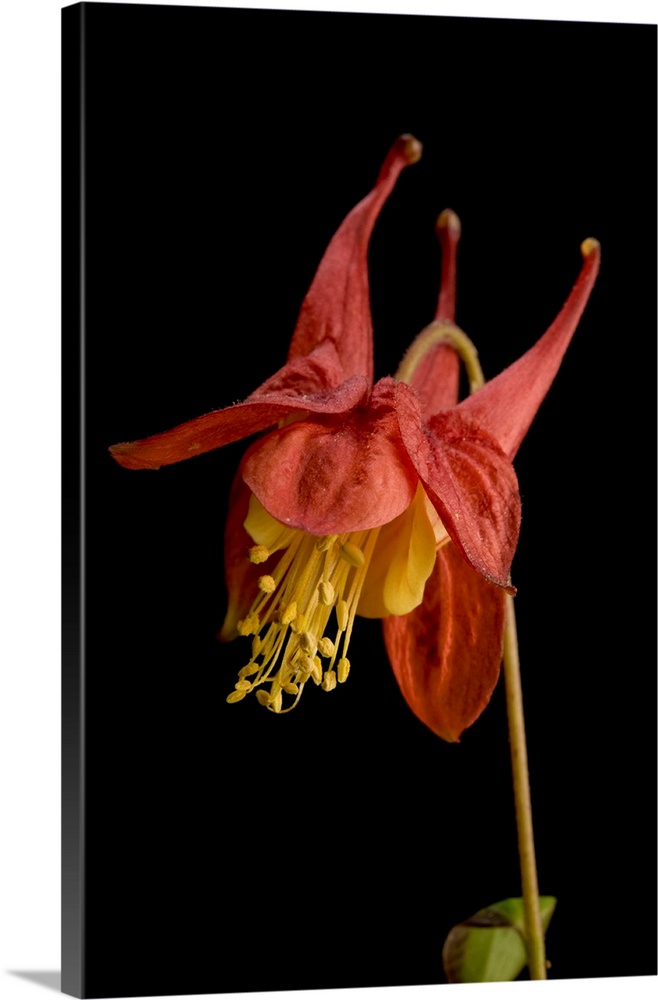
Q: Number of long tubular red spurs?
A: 3